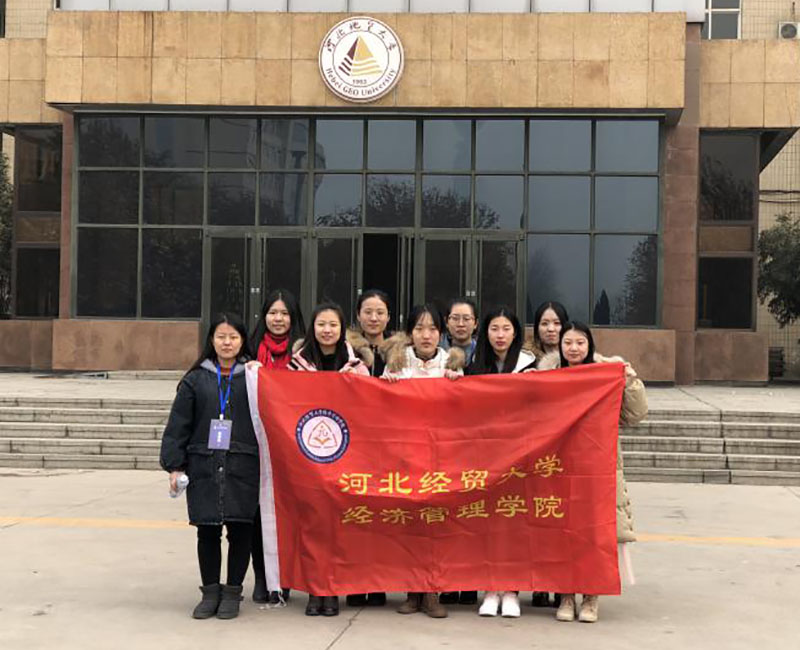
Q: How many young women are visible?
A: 9